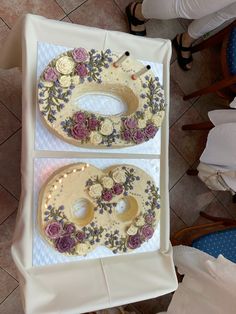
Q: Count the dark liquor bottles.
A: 0